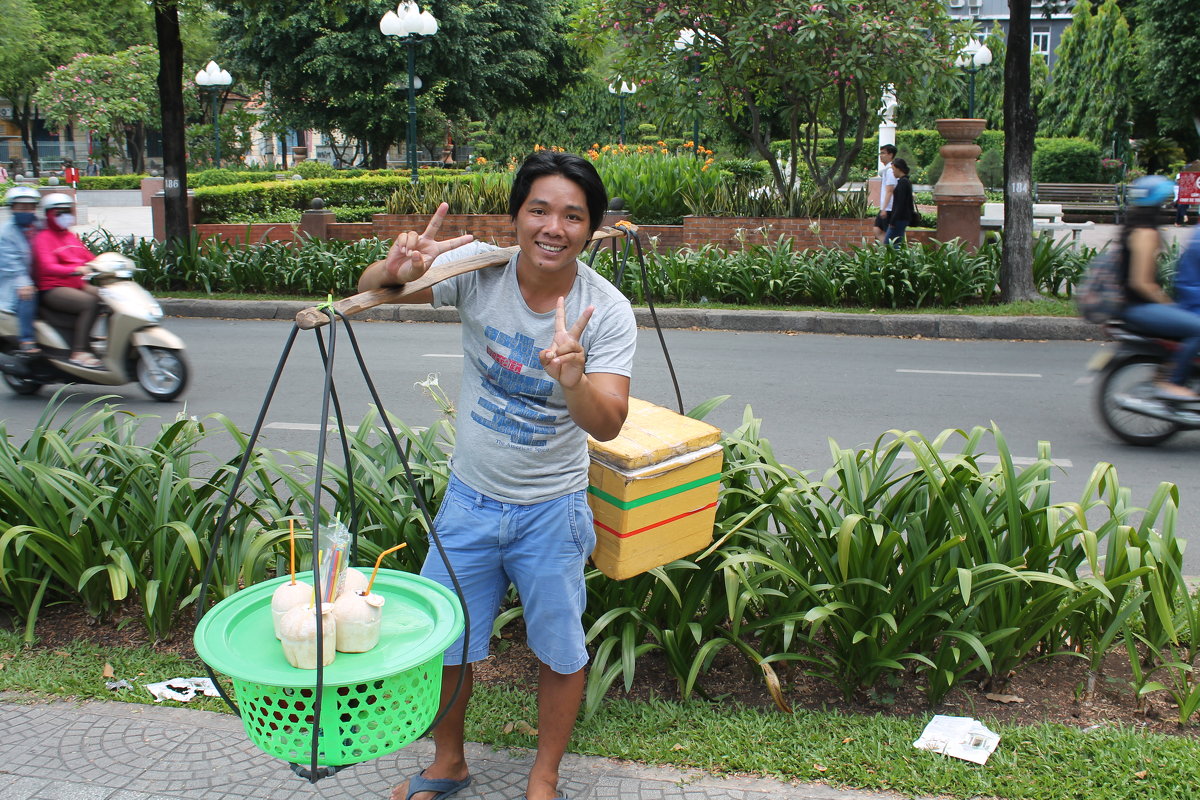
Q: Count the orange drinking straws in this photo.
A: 2